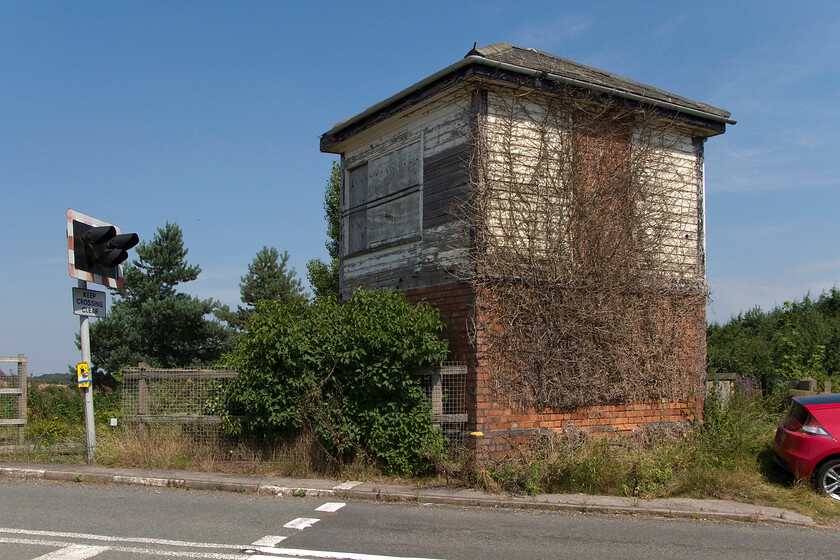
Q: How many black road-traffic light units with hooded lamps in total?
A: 1